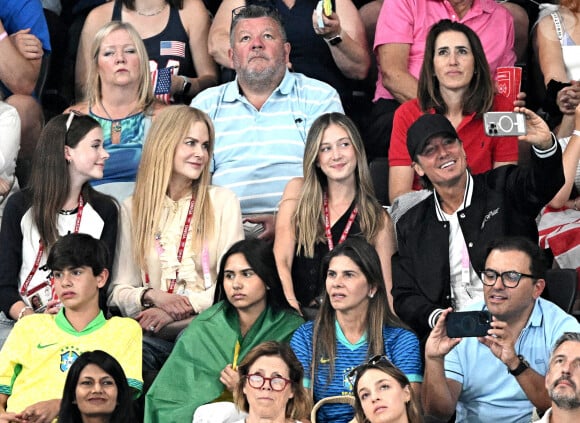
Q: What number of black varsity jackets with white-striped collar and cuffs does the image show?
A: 1